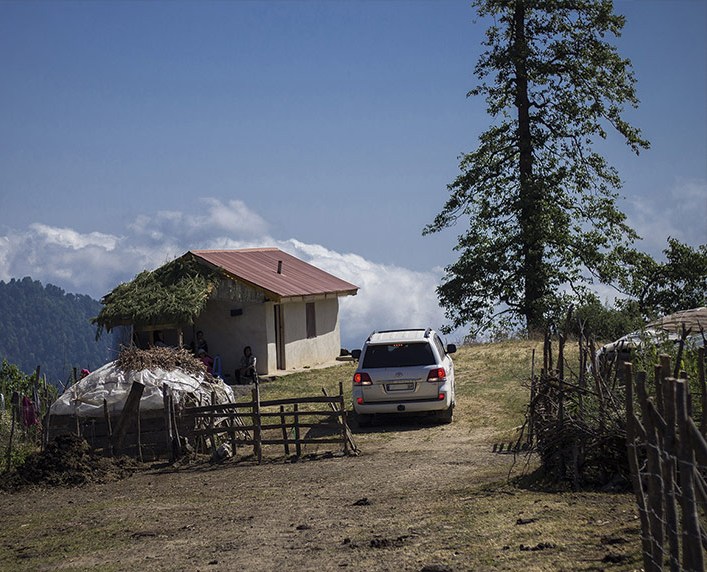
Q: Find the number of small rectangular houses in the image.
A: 1